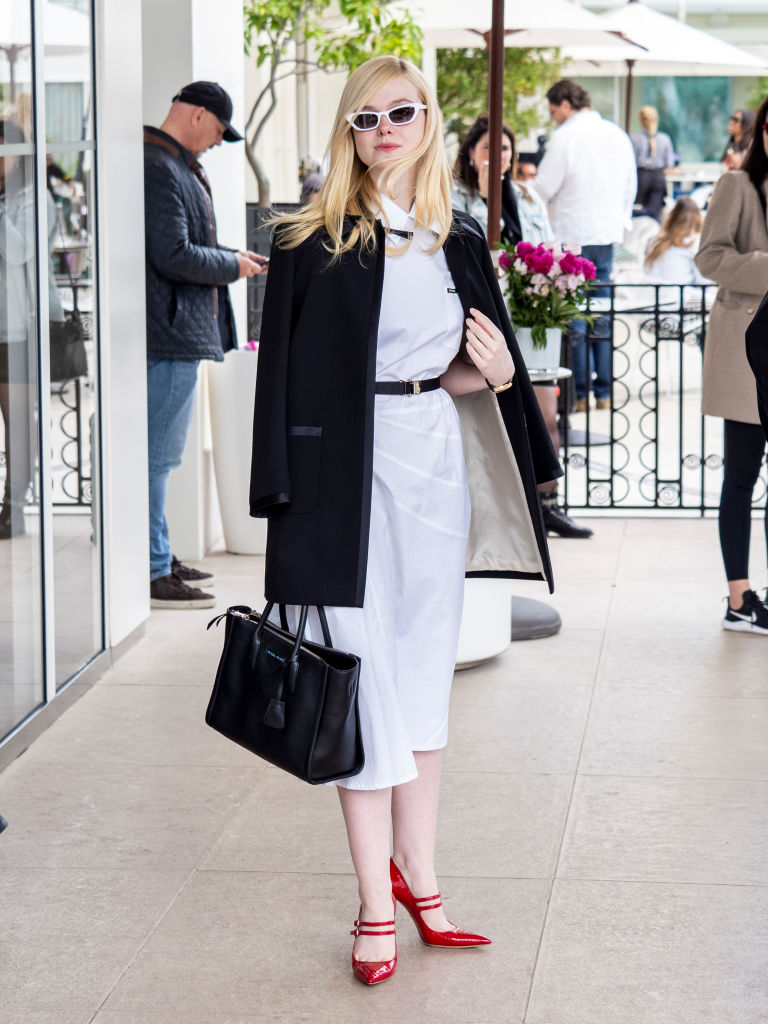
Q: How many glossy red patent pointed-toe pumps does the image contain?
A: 2